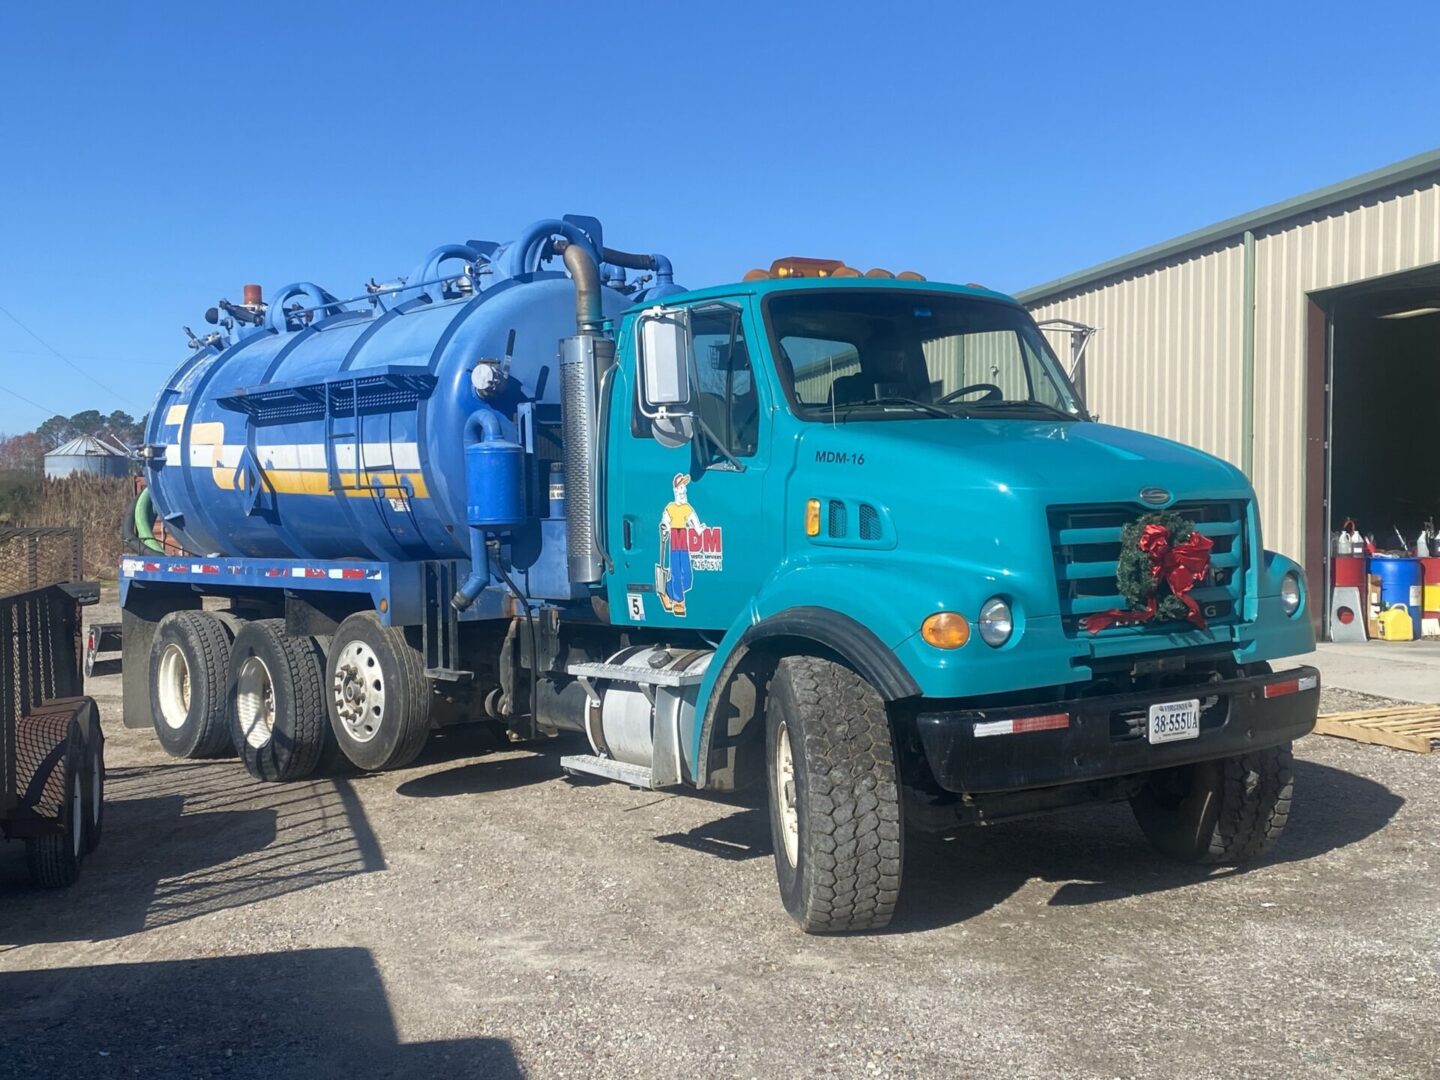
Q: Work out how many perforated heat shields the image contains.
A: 1